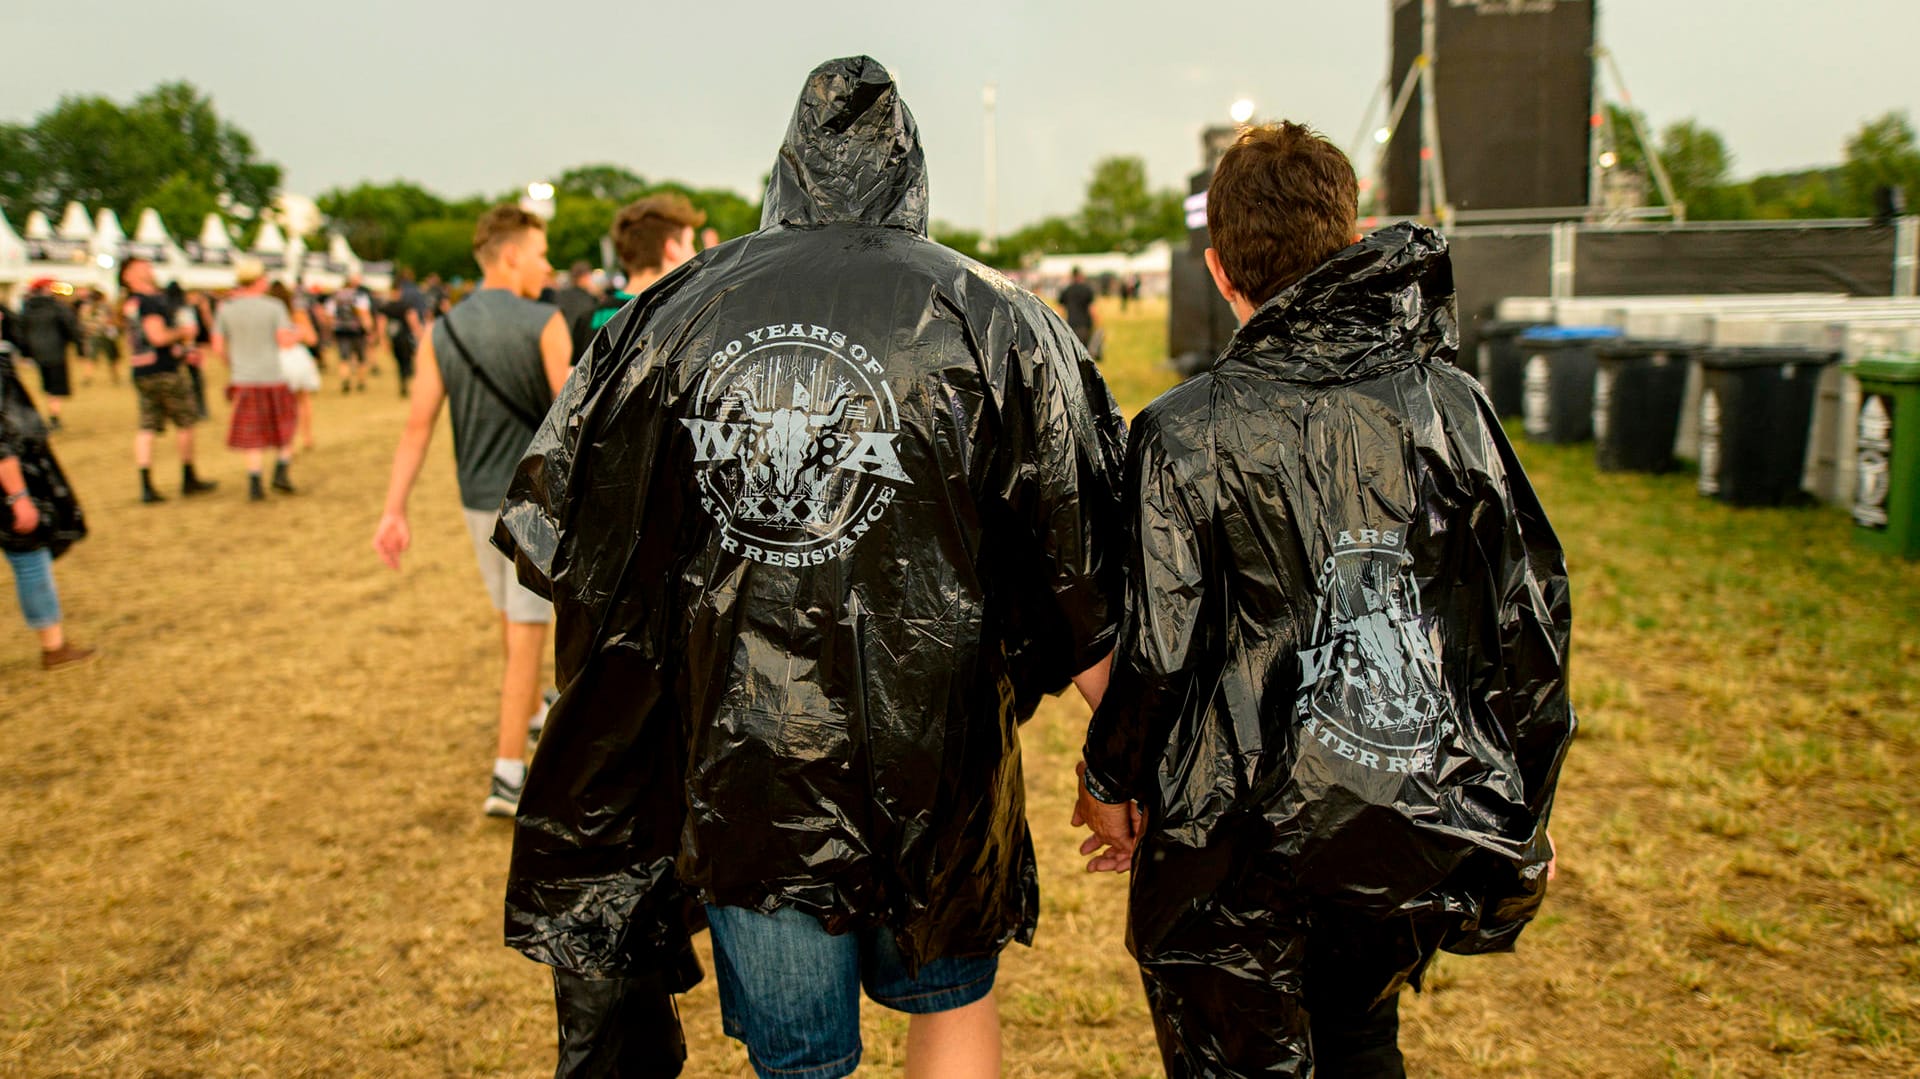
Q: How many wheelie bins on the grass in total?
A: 5